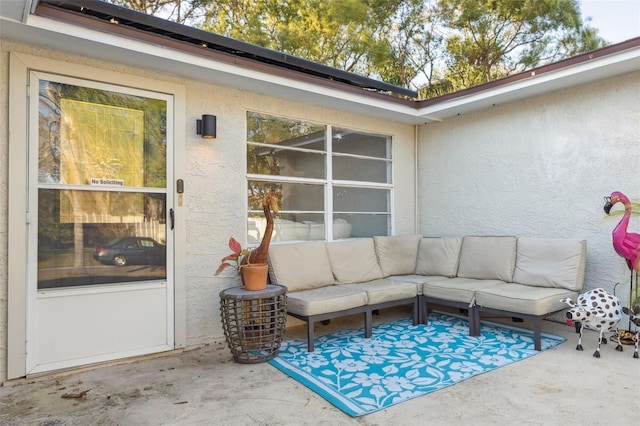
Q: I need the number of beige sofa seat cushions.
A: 5